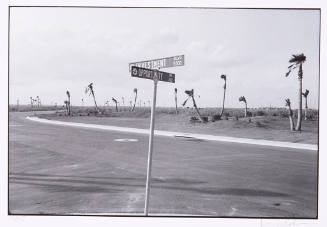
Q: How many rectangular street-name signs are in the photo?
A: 2